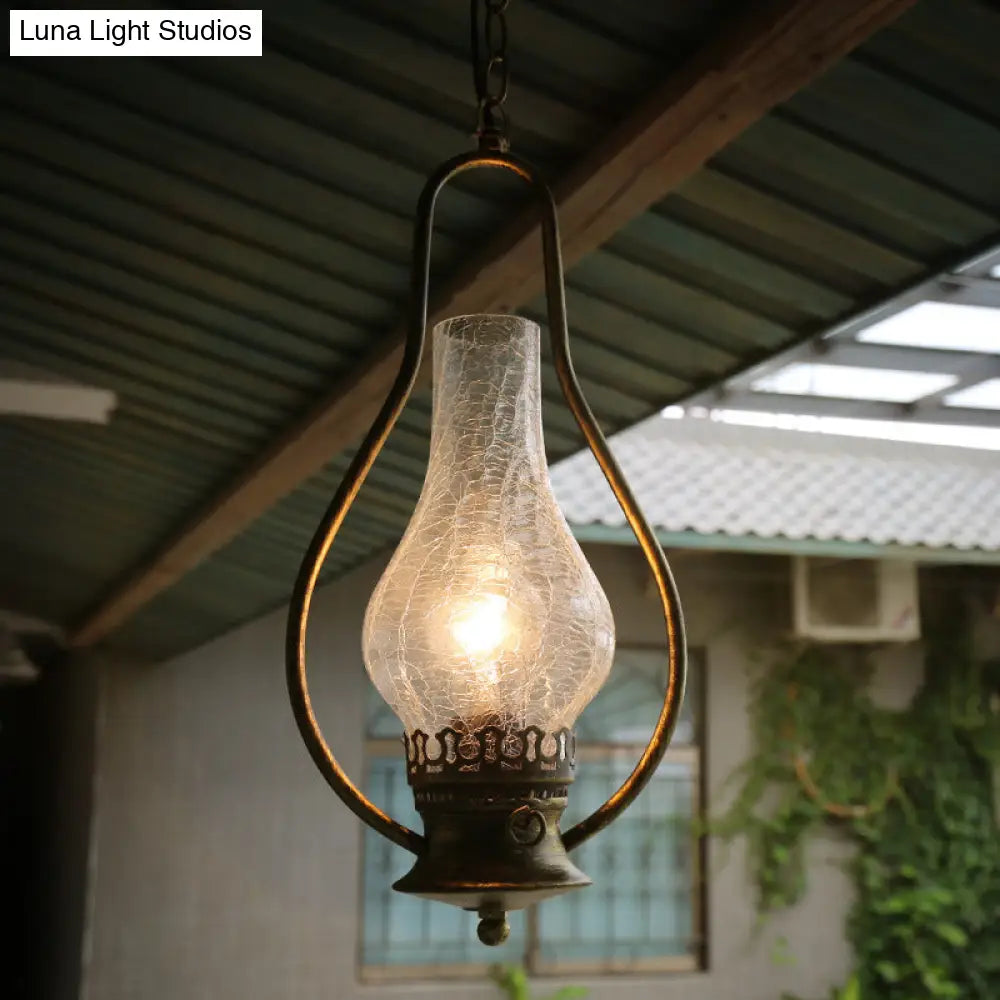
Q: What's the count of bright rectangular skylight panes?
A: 3